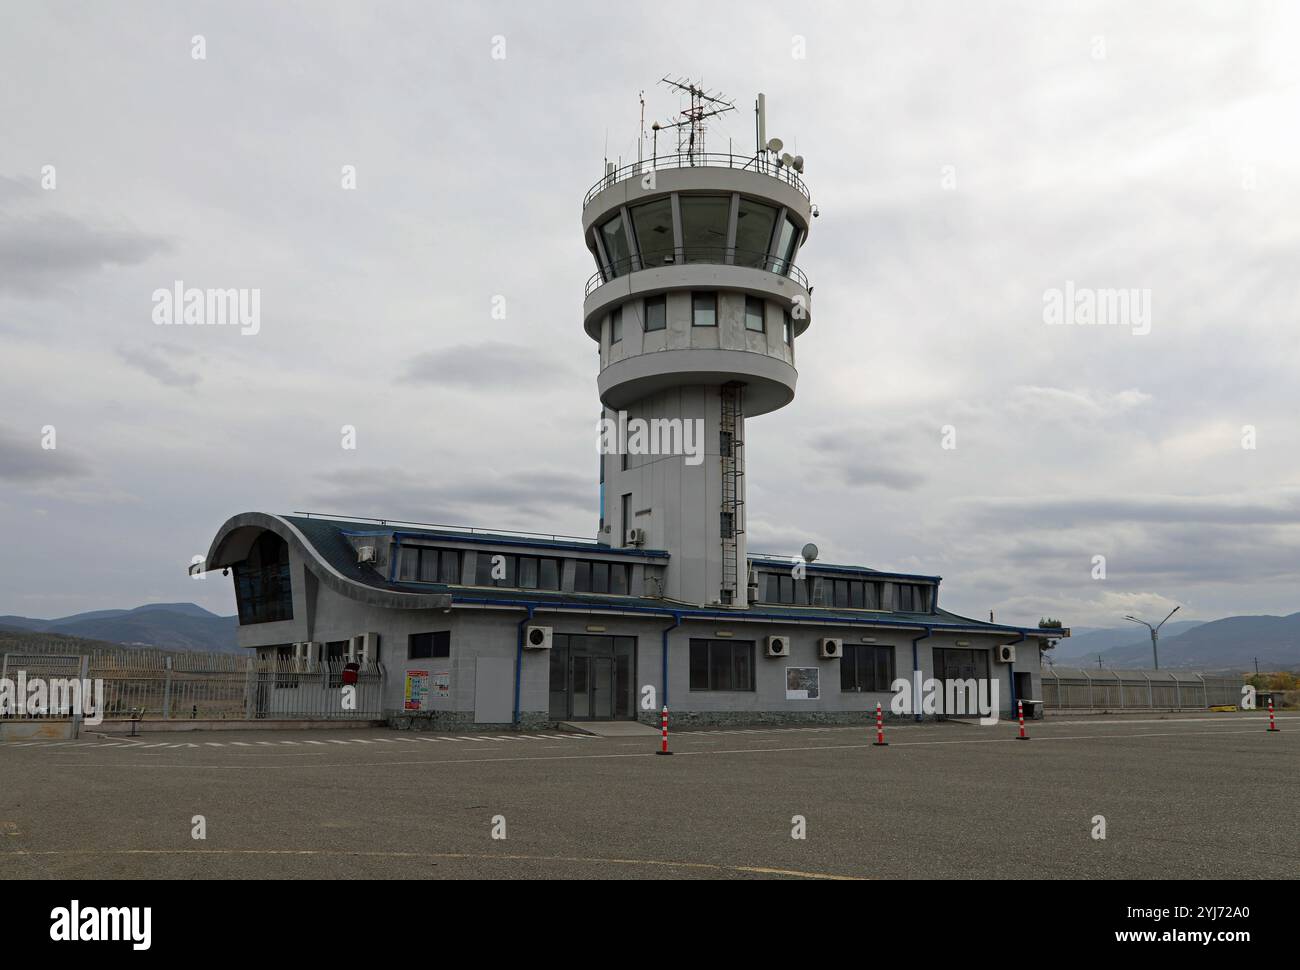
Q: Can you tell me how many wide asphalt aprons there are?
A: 1